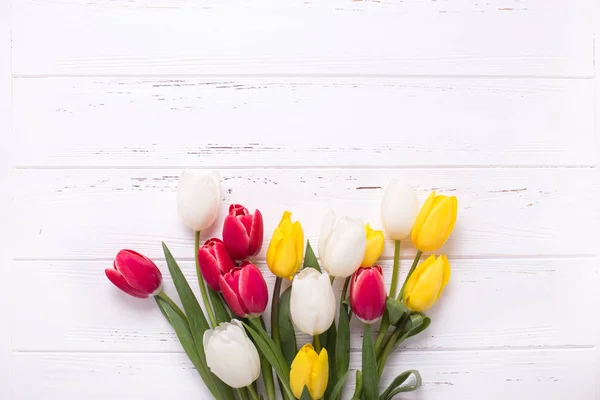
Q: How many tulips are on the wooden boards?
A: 15